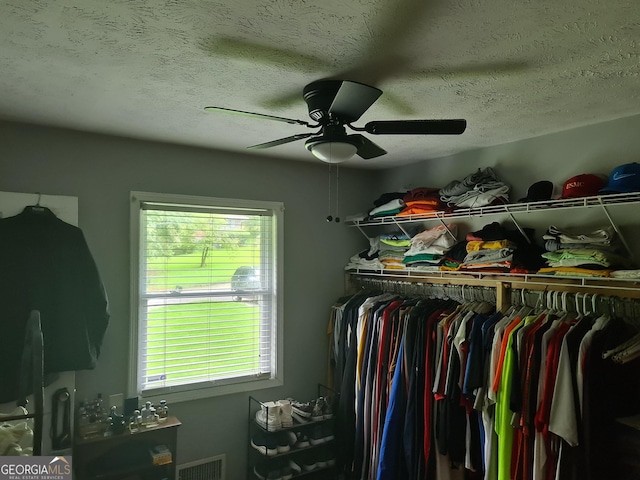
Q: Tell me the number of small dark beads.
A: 2